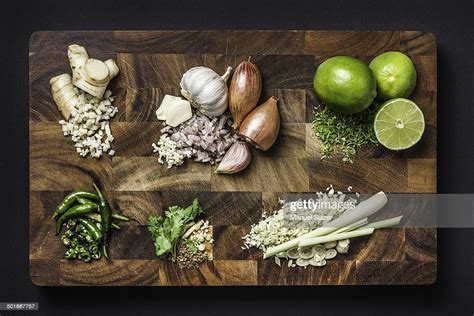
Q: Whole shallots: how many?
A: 2